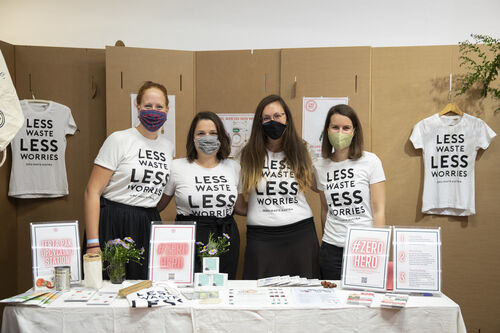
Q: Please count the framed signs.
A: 4